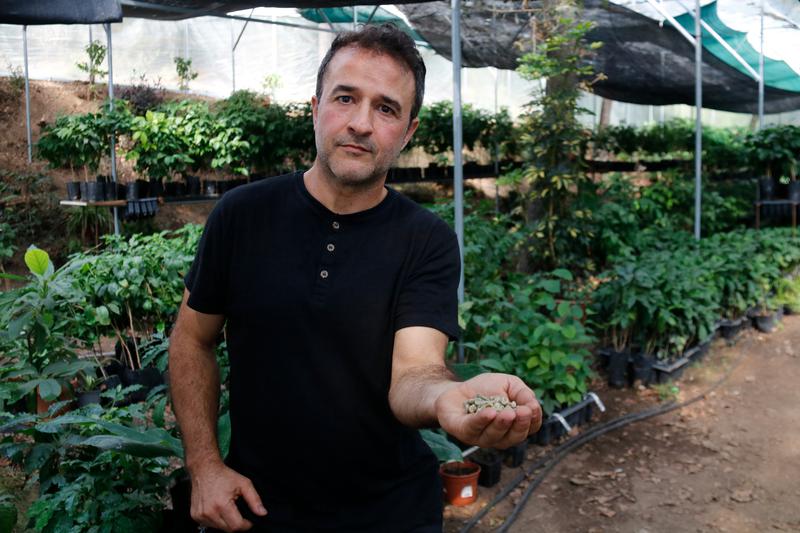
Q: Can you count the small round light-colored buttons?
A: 3